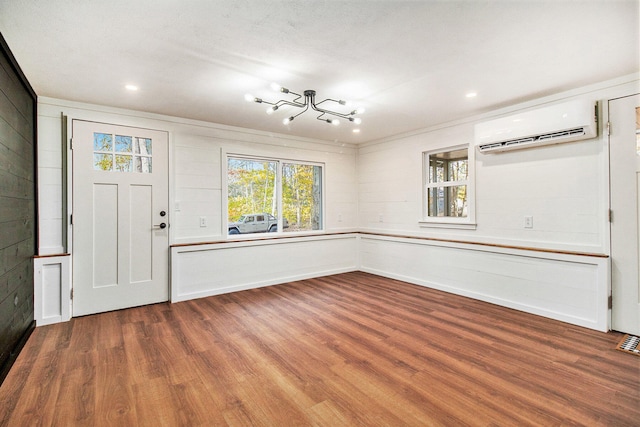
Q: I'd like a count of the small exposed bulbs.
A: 8